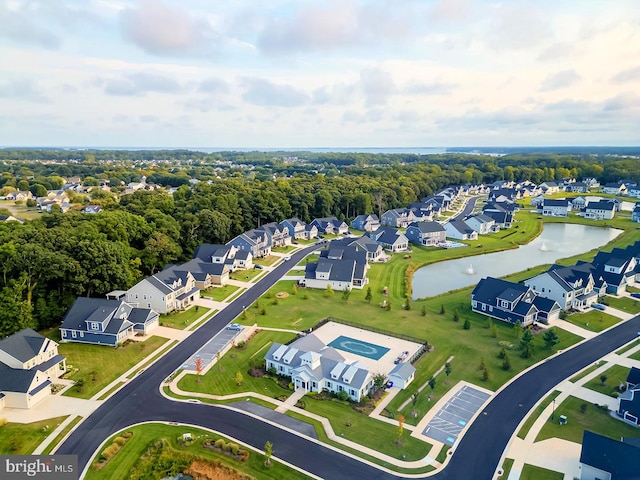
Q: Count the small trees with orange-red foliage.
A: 2